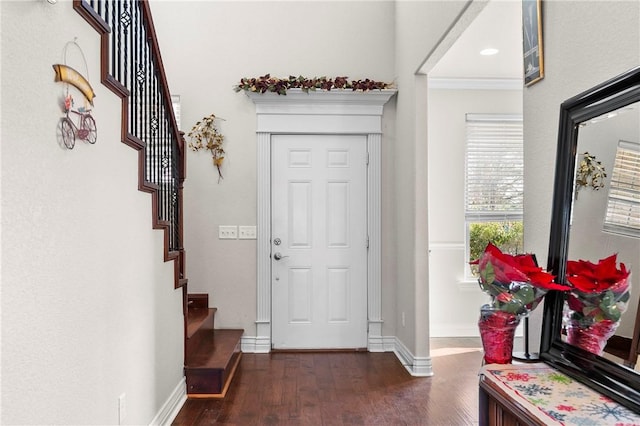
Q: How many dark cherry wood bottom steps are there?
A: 2